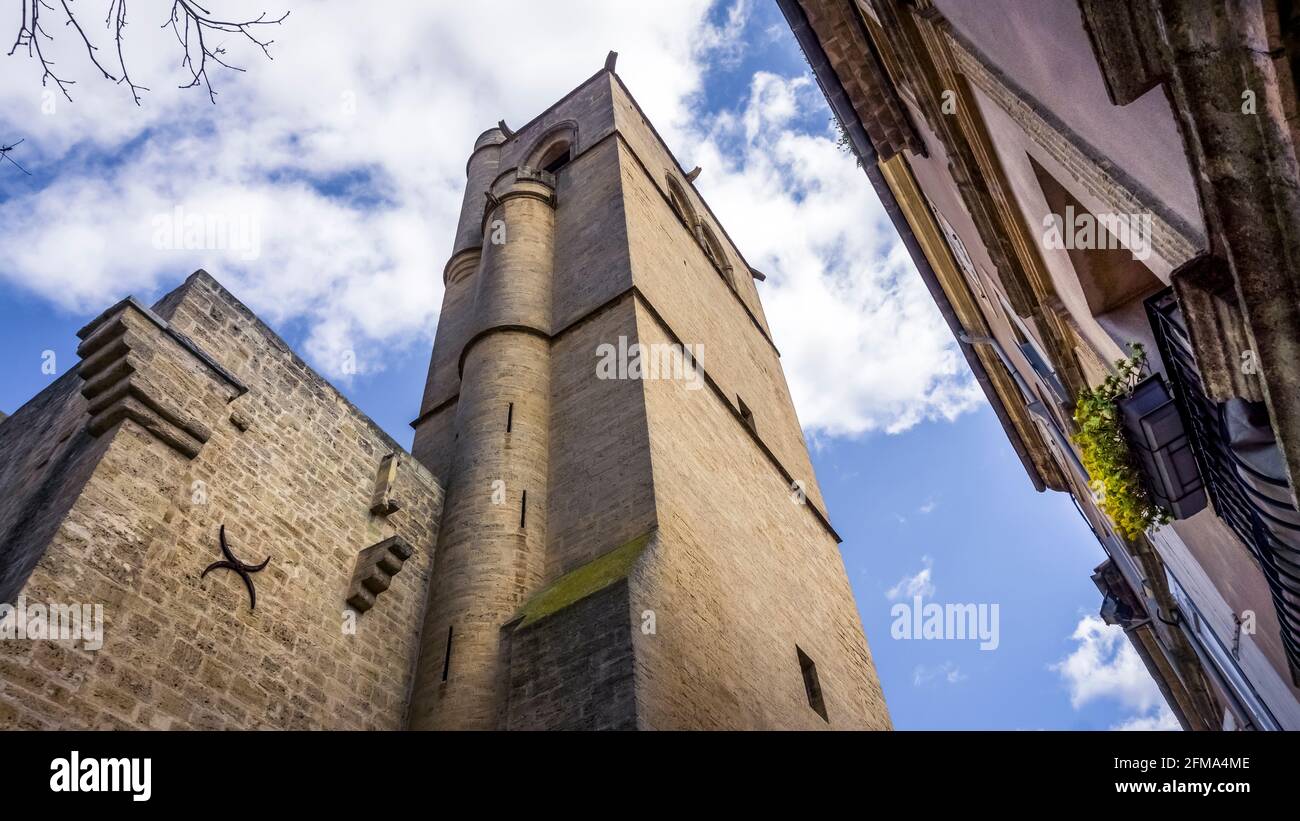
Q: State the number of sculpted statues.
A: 0